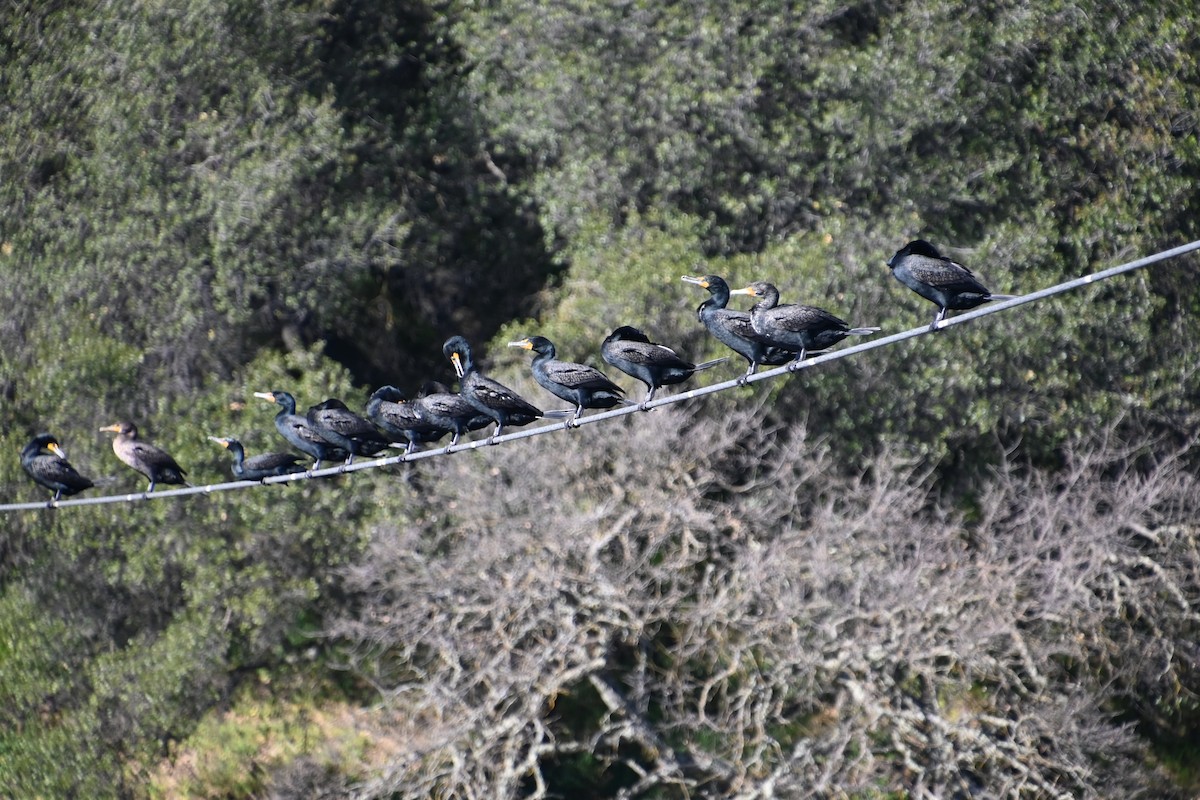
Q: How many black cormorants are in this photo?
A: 13